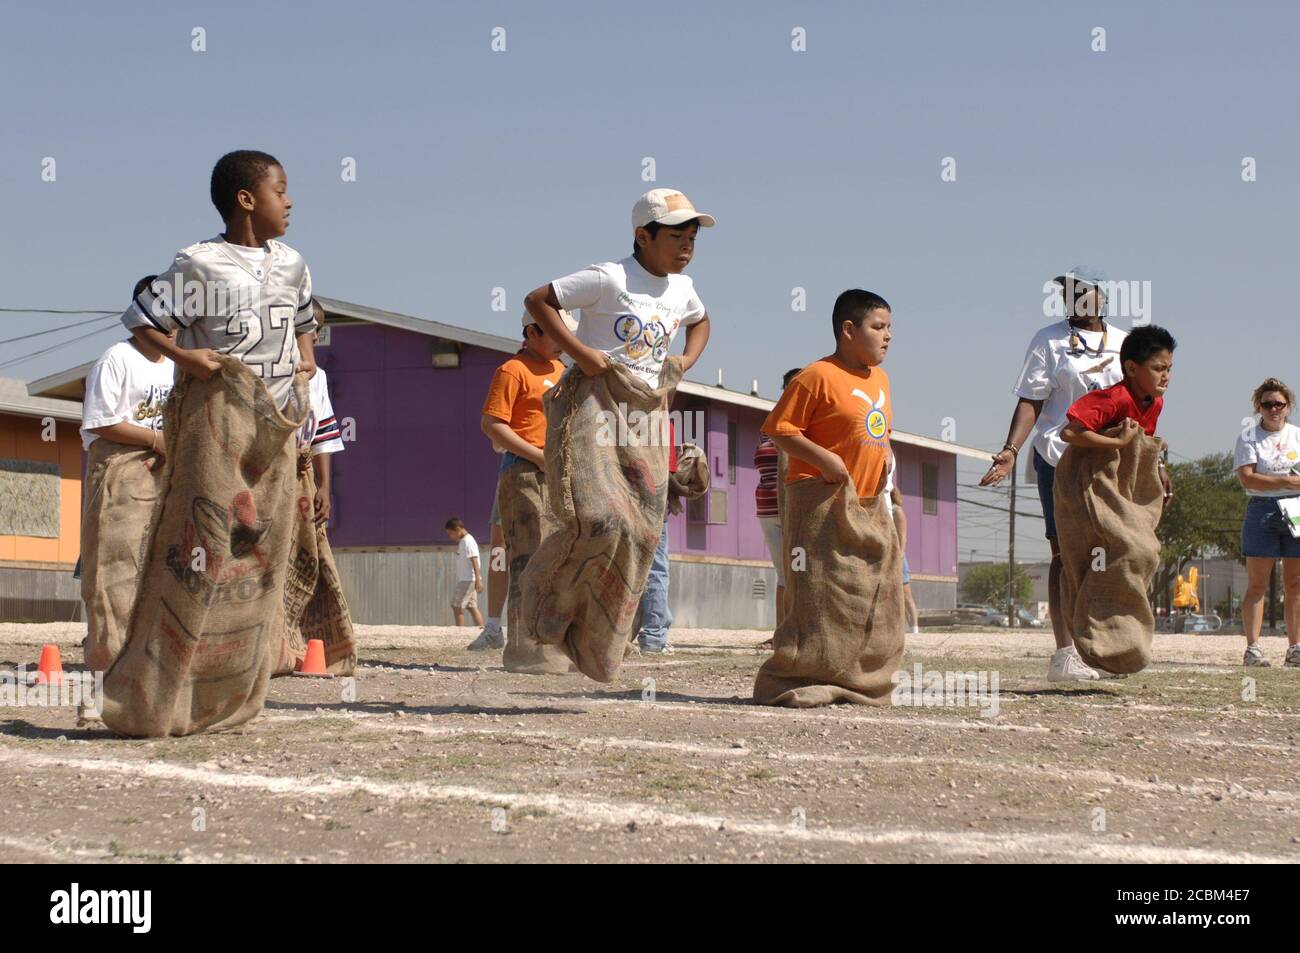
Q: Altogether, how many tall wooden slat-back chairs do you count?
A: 0